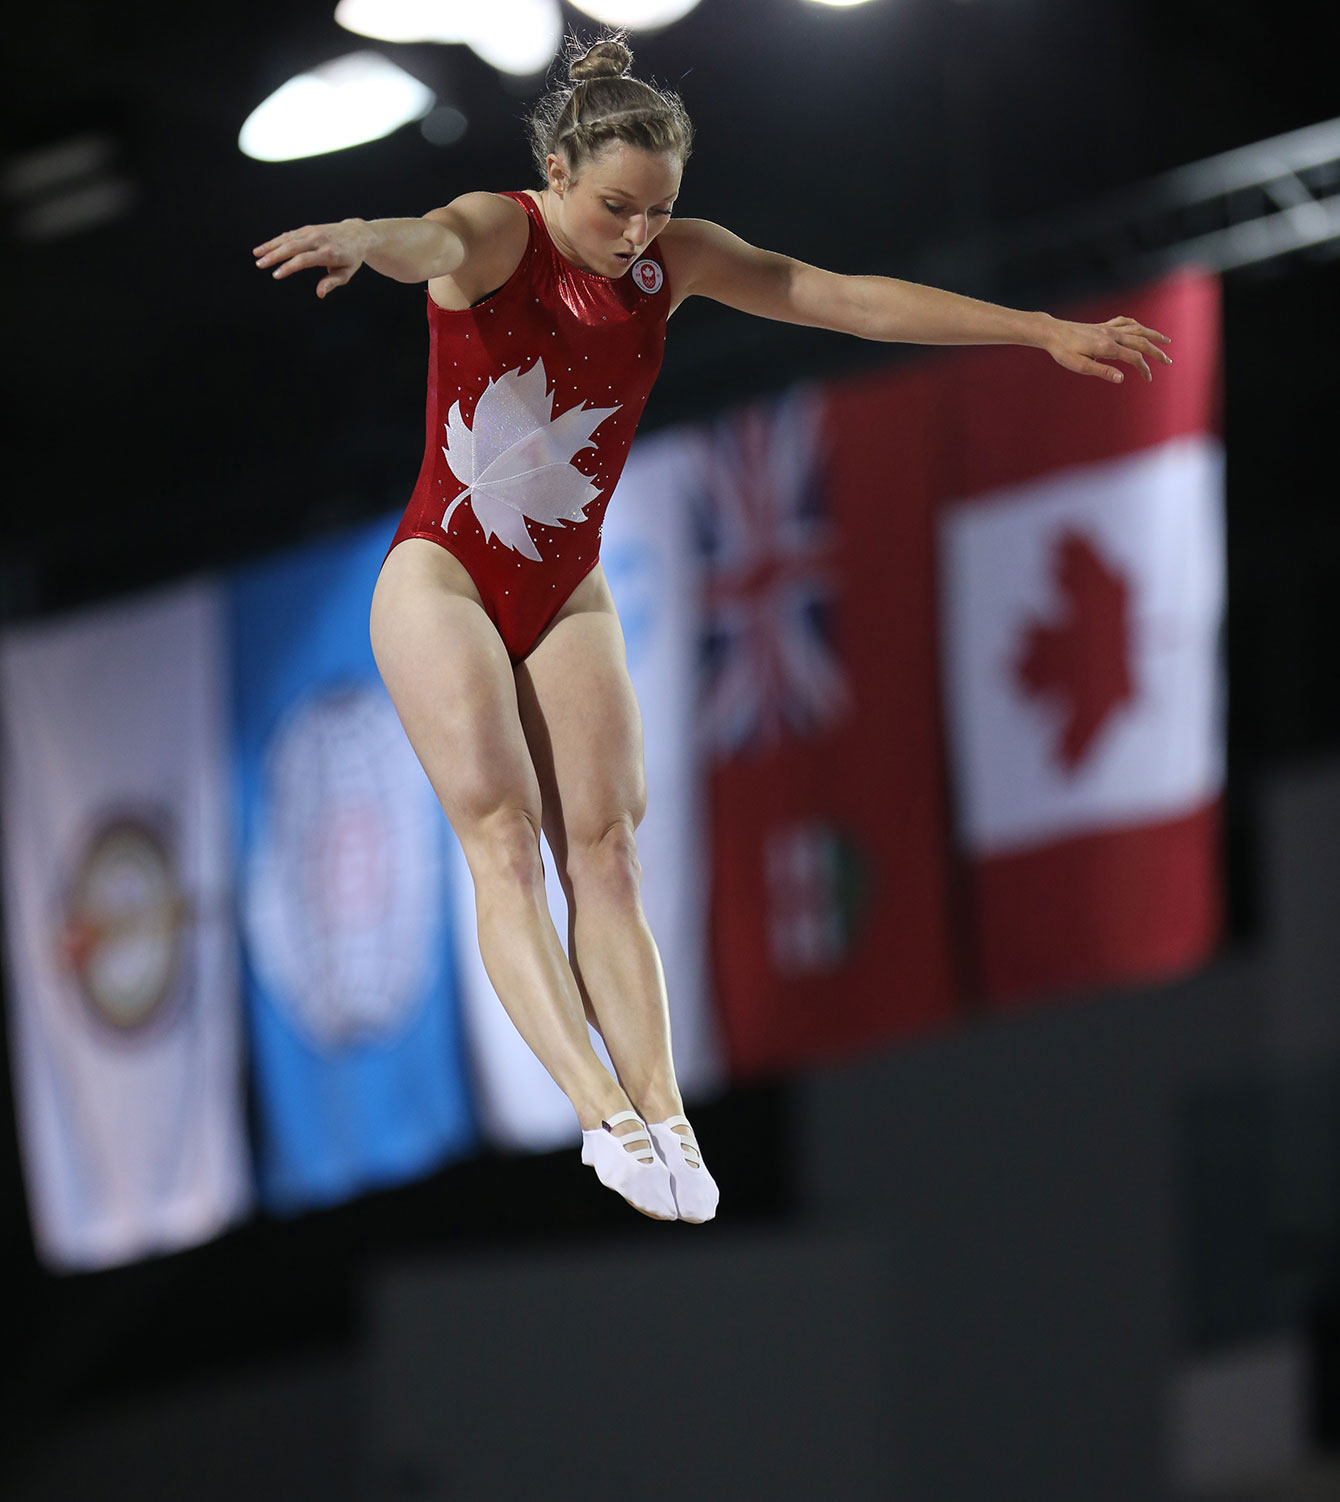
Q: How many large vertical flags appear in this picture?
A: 5